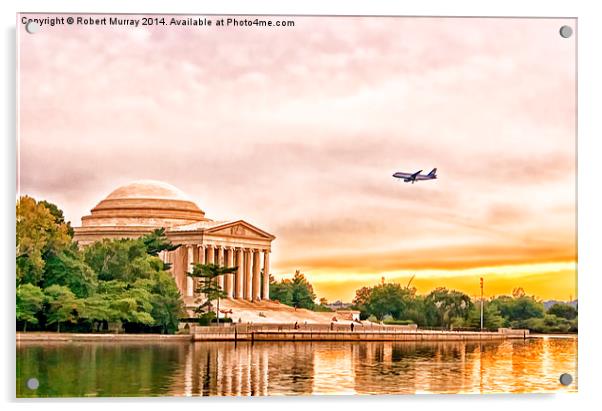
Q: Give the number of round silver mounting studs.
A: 4